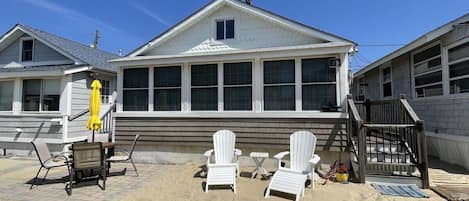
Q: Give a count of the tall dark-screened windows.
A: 6